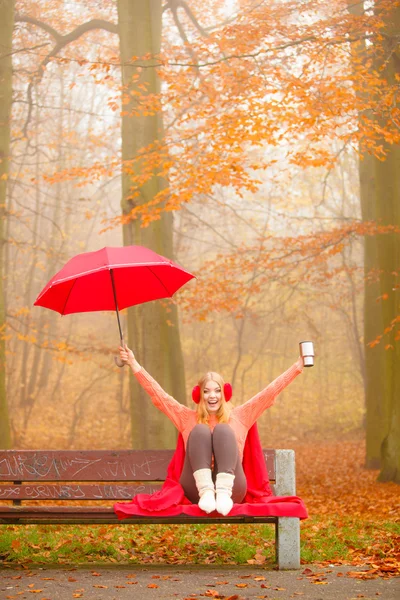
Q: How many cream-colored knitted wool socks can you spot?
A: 2